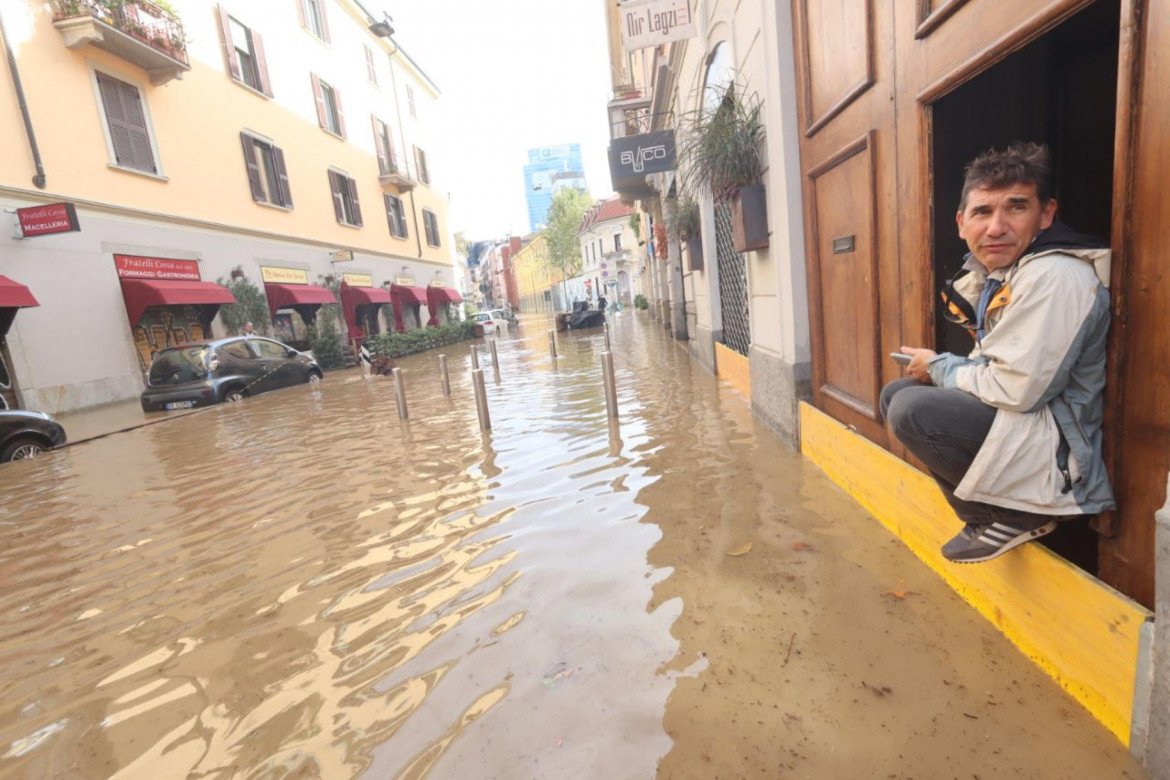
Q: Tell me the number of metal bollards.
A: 8